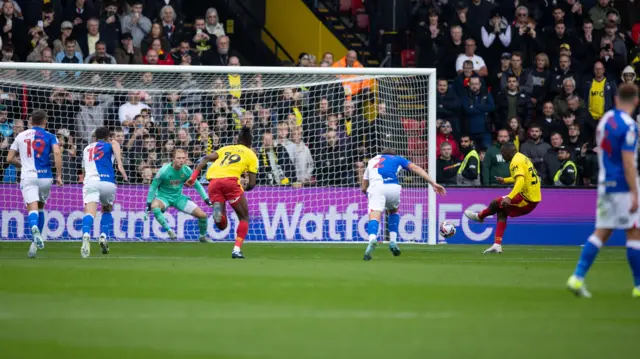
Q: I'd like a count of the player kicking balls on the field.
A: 1